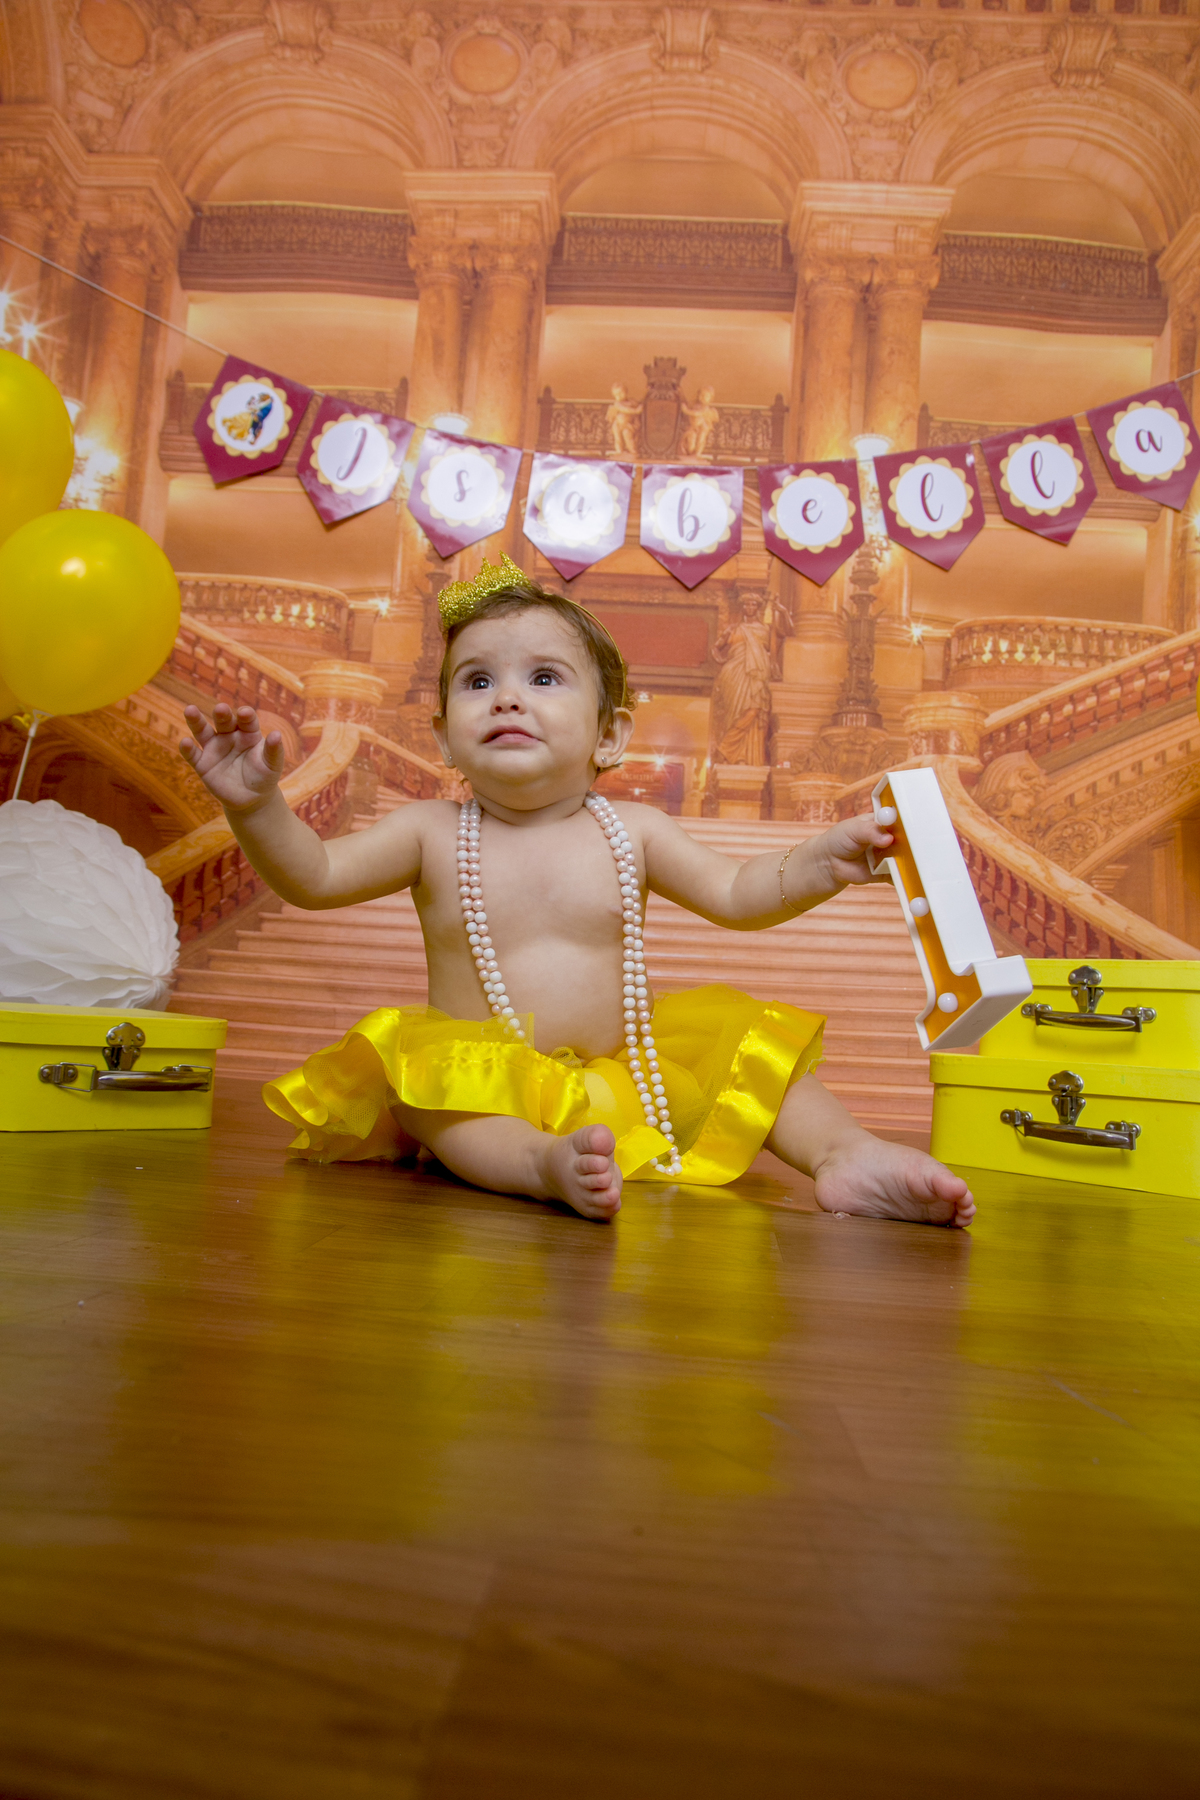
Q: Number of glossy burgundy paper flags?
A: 9